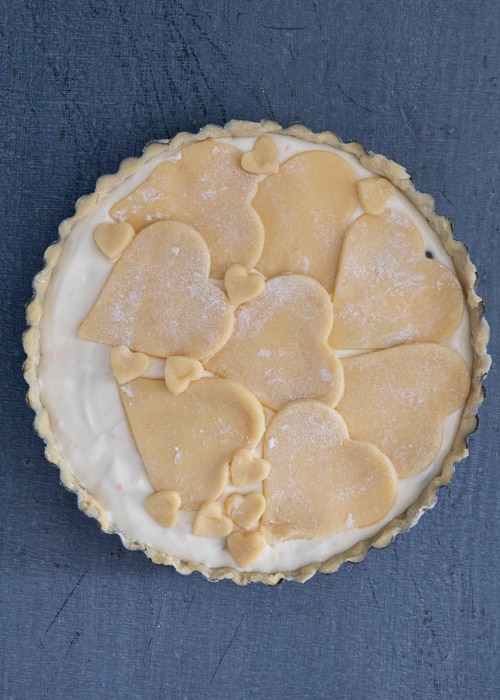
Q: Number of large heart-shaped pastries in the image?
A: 8